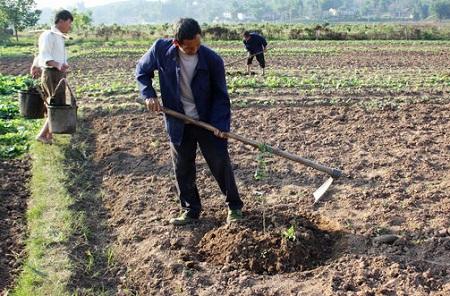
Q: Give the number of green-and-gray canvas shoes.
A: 2